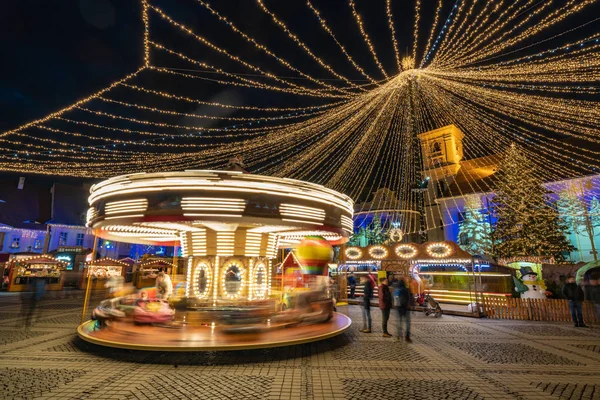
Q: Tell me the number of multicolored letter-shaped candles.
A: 0